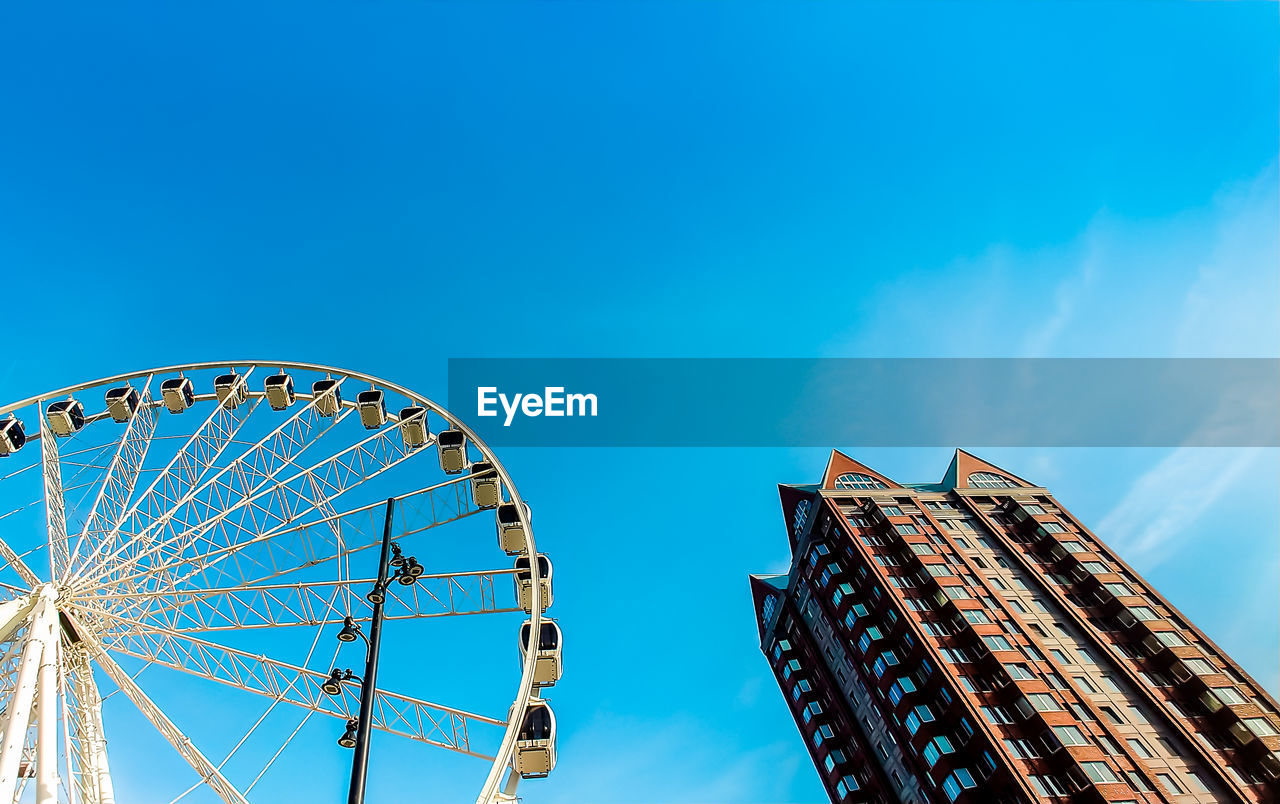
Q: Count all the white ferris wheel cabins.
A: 15